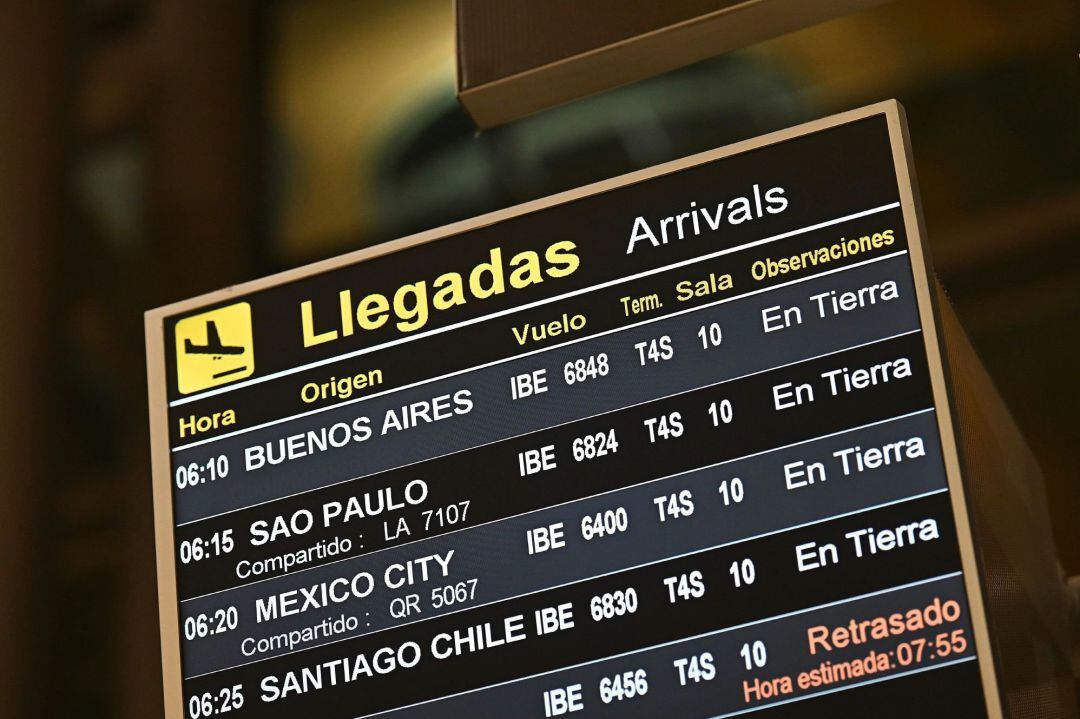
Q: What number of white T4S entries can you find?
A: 5